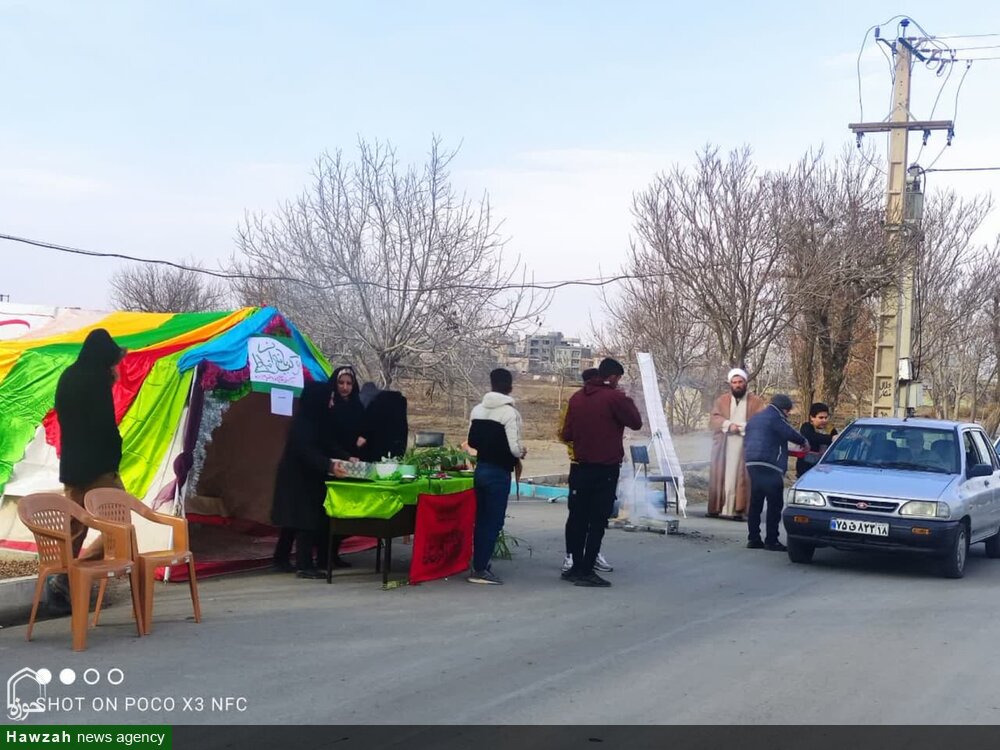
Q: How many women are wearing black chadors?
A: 3